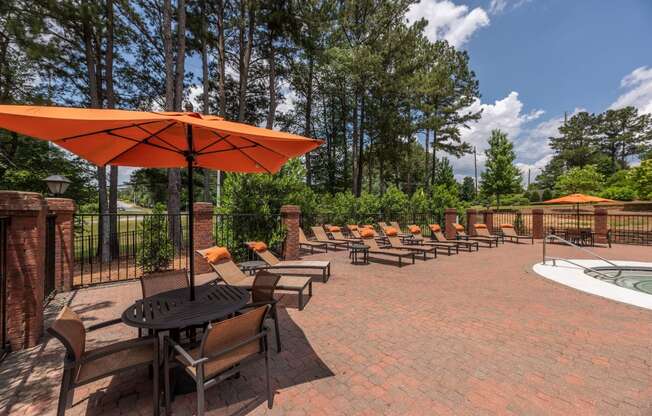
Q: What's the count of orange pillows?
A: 12